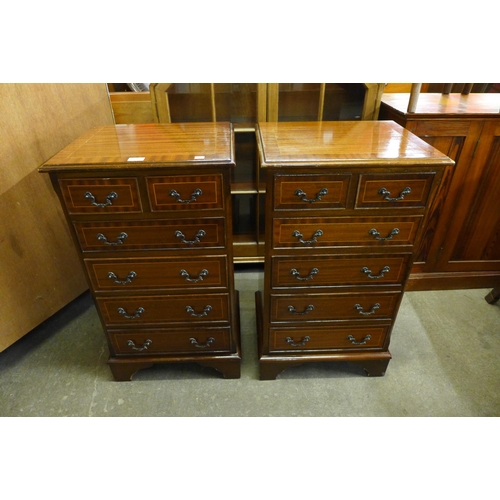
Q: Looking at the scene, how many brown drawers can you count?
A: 12